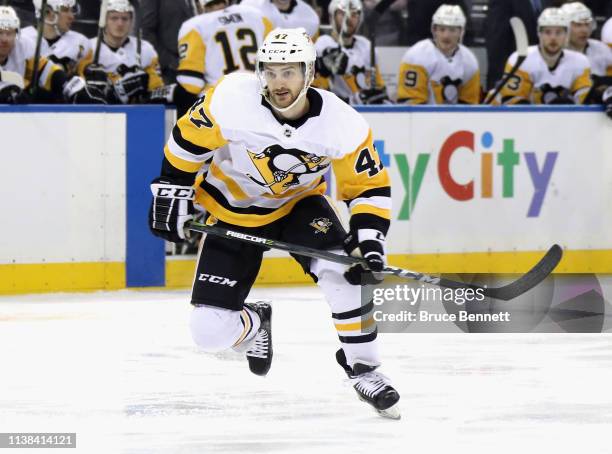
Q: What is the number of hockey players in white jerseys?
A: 11